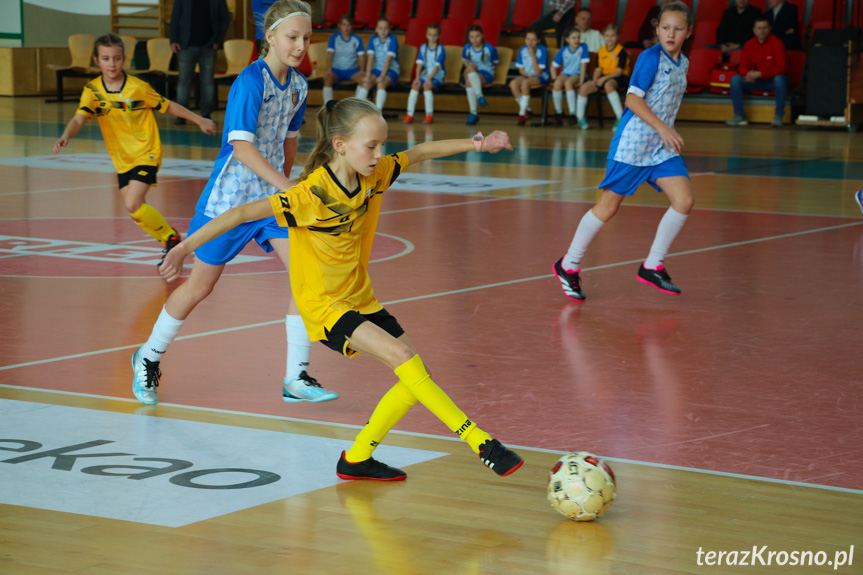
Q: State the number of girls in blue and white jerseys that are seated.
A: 6